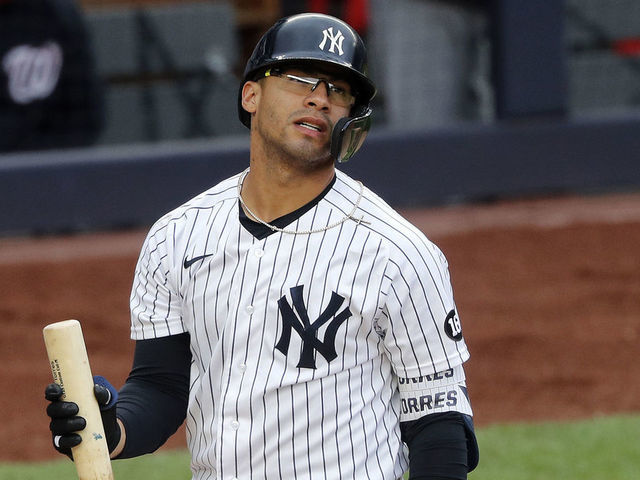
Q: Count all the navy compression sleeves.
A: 2